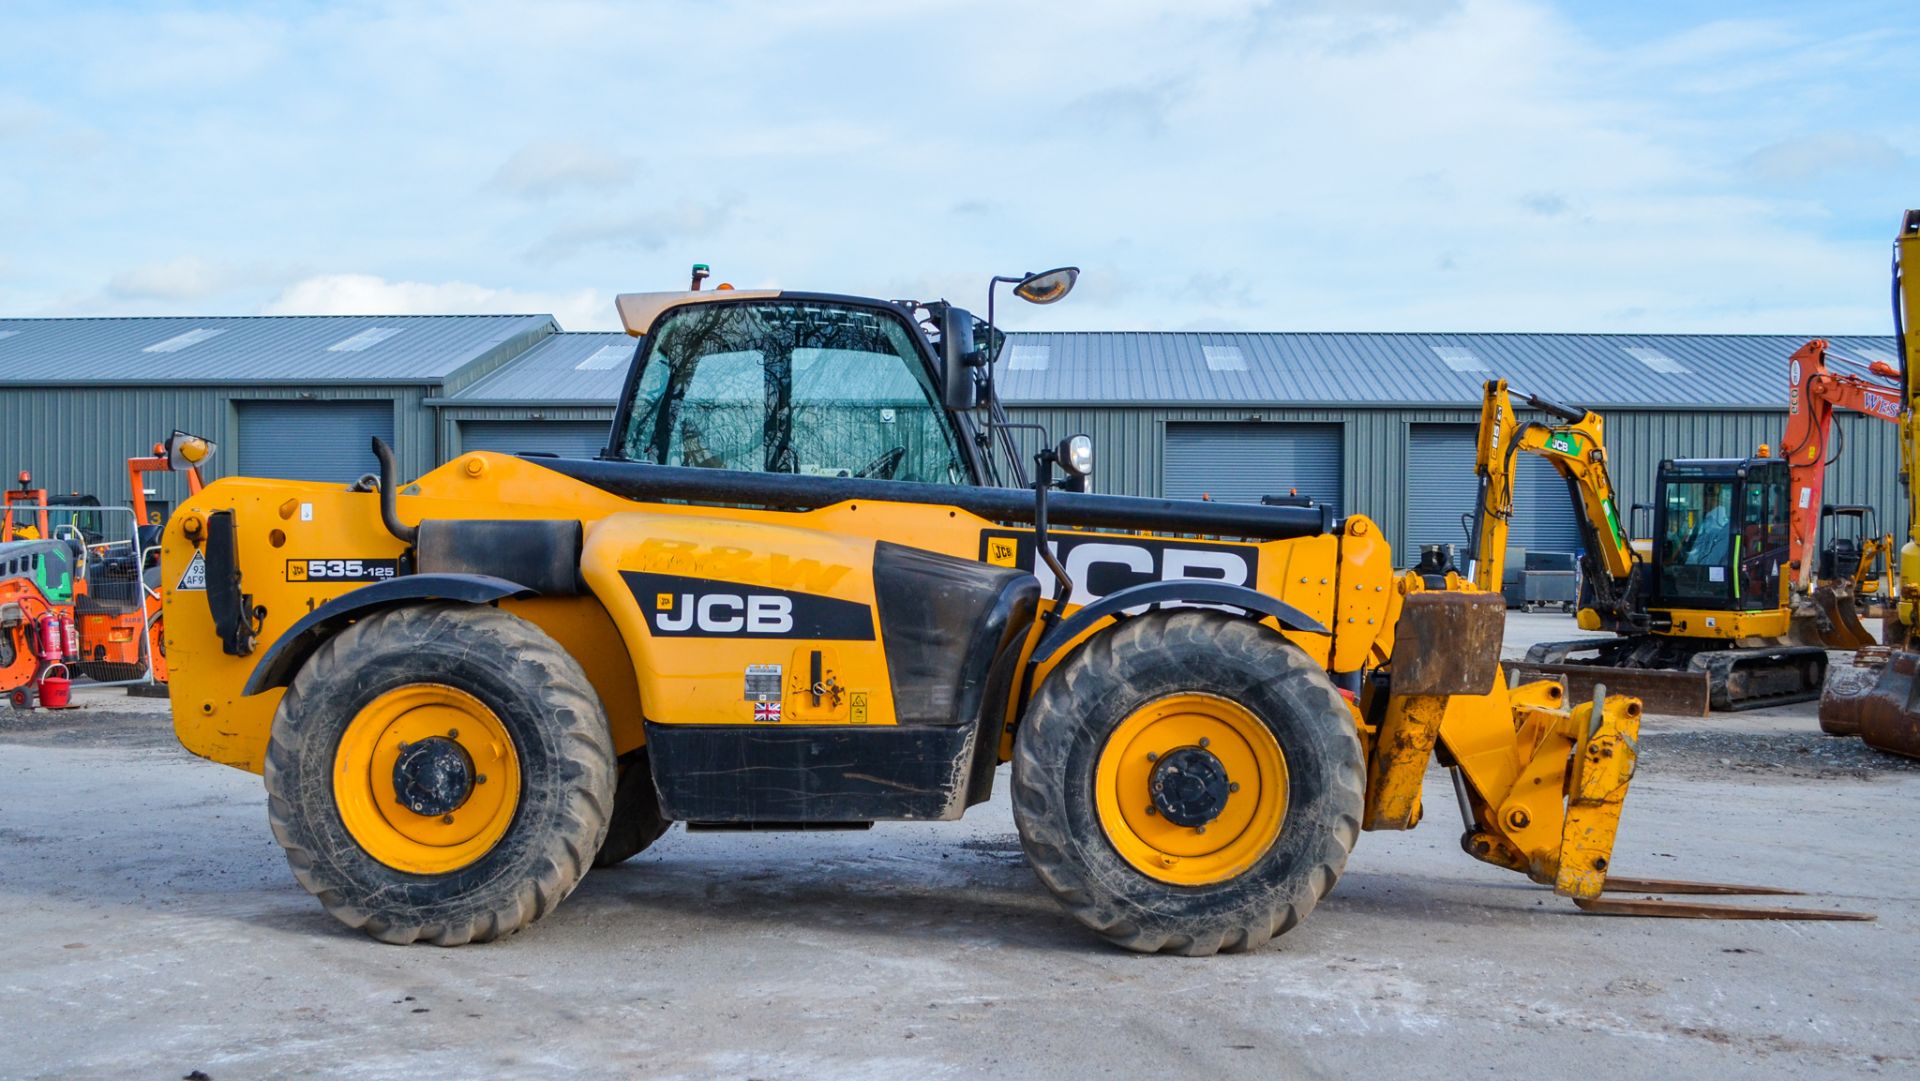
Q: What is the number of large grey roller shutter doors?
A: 4